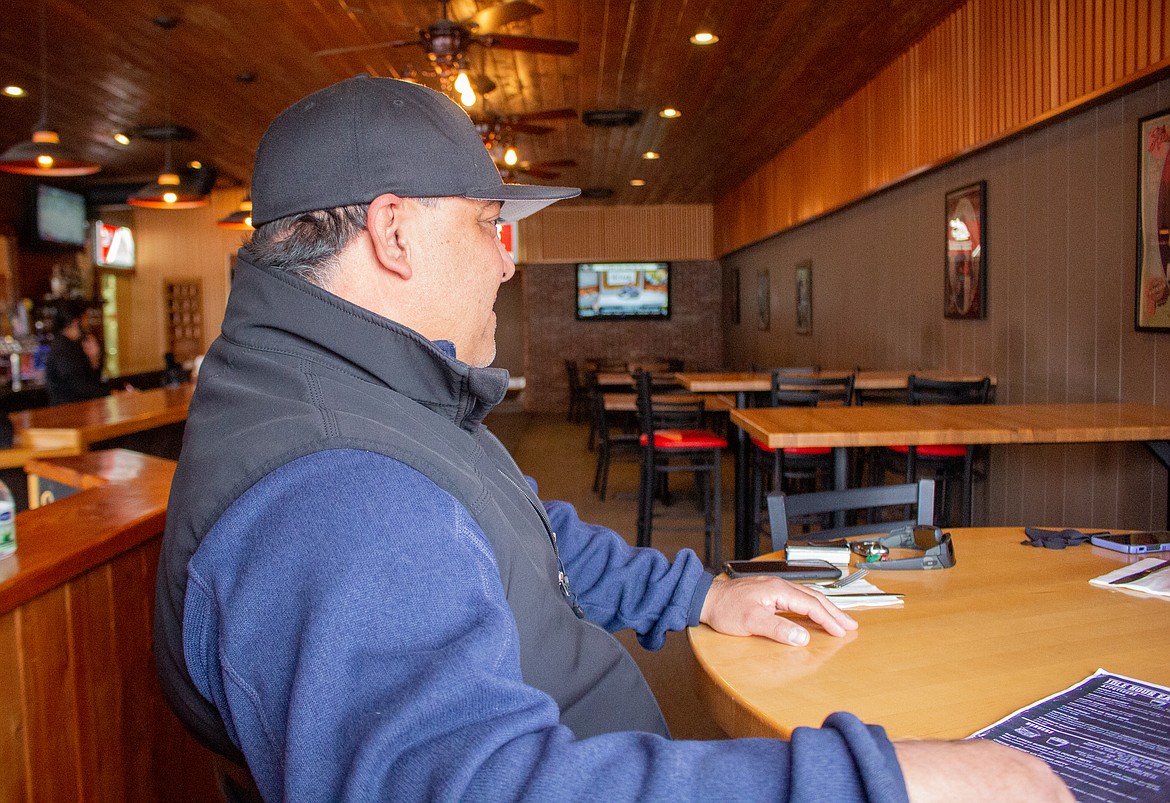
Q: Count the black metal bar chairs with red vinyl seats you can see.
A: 3